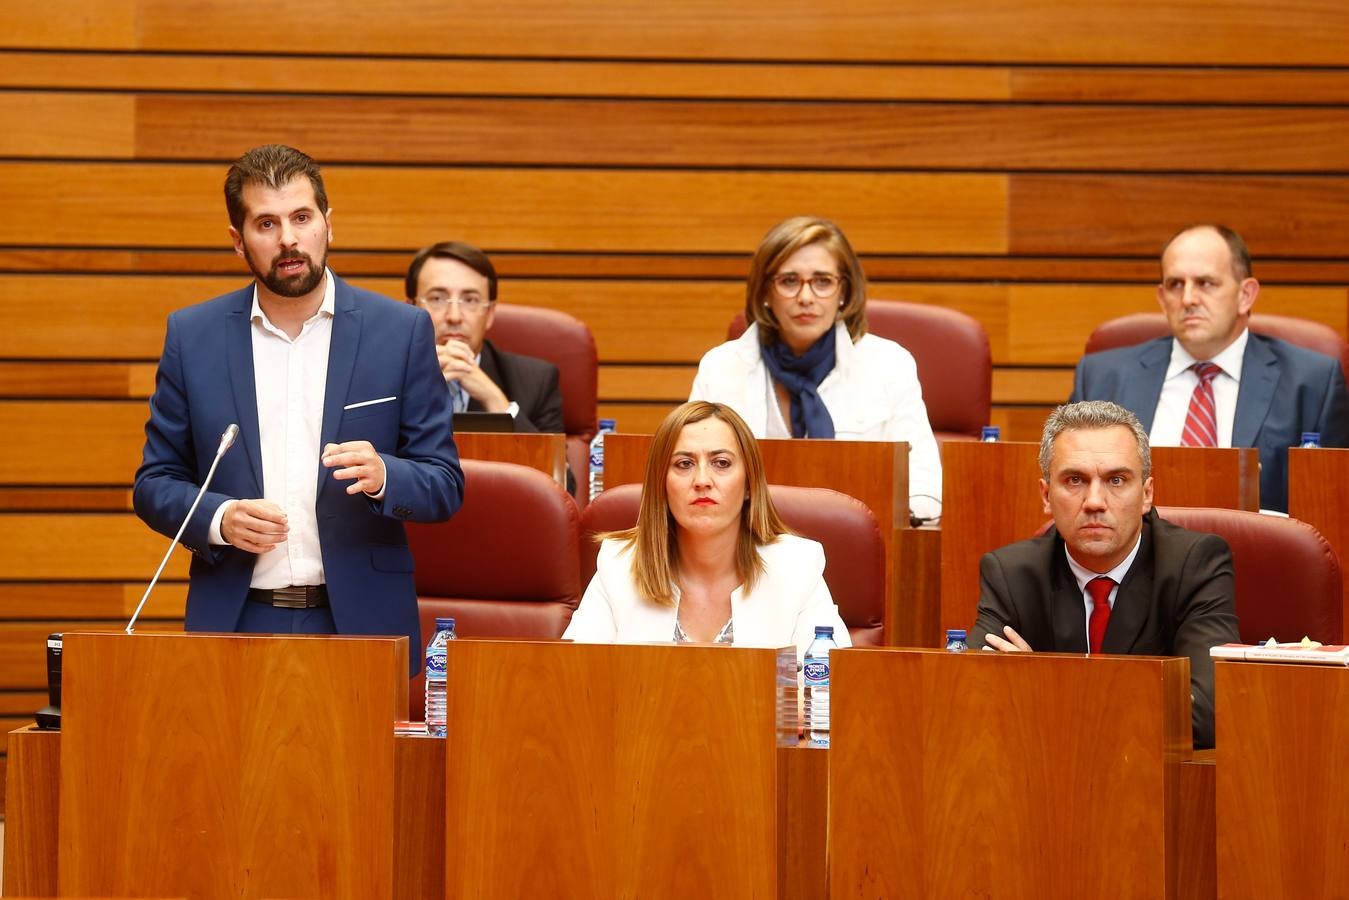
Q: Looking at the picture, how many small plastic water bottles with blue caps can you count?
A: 6